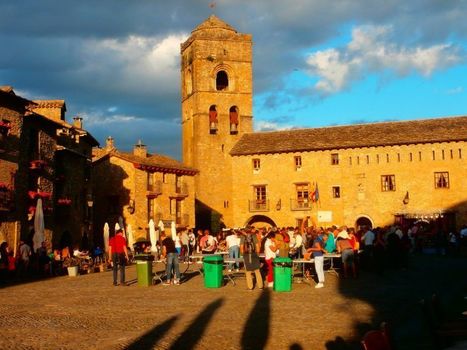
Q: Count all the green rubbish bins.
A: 3